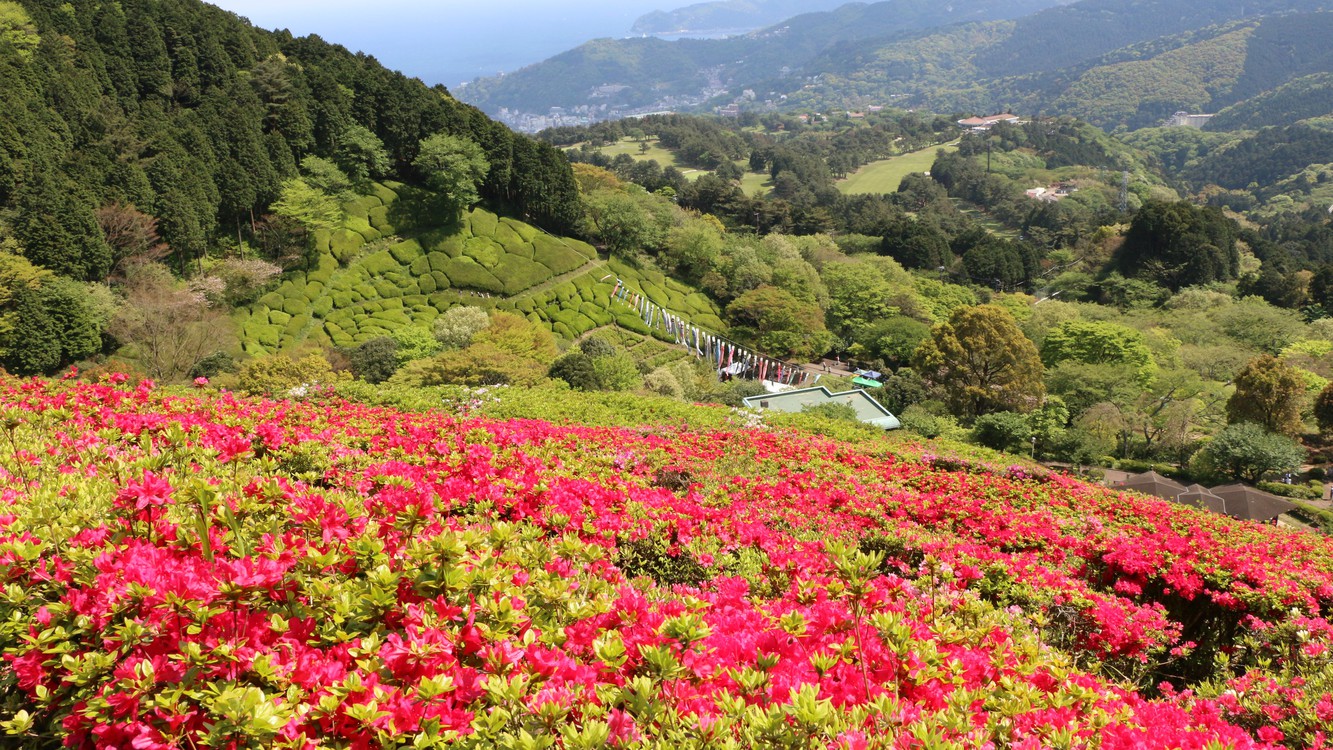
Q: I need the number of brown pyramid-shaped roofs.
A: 3